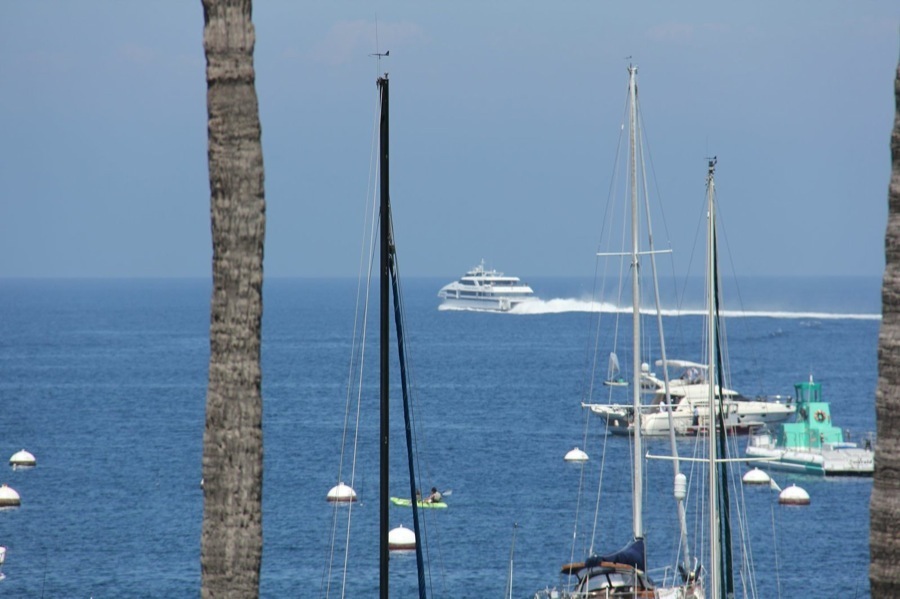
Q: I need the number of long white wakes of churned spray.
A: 1